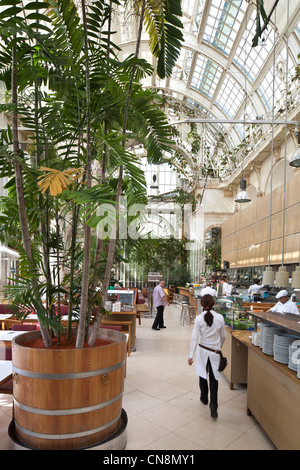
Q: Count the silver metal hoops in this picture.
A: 3